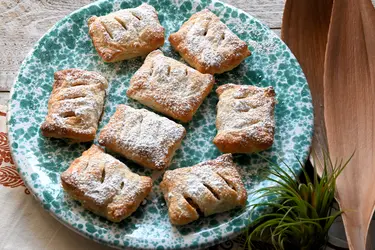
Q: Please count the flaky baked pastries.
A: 8